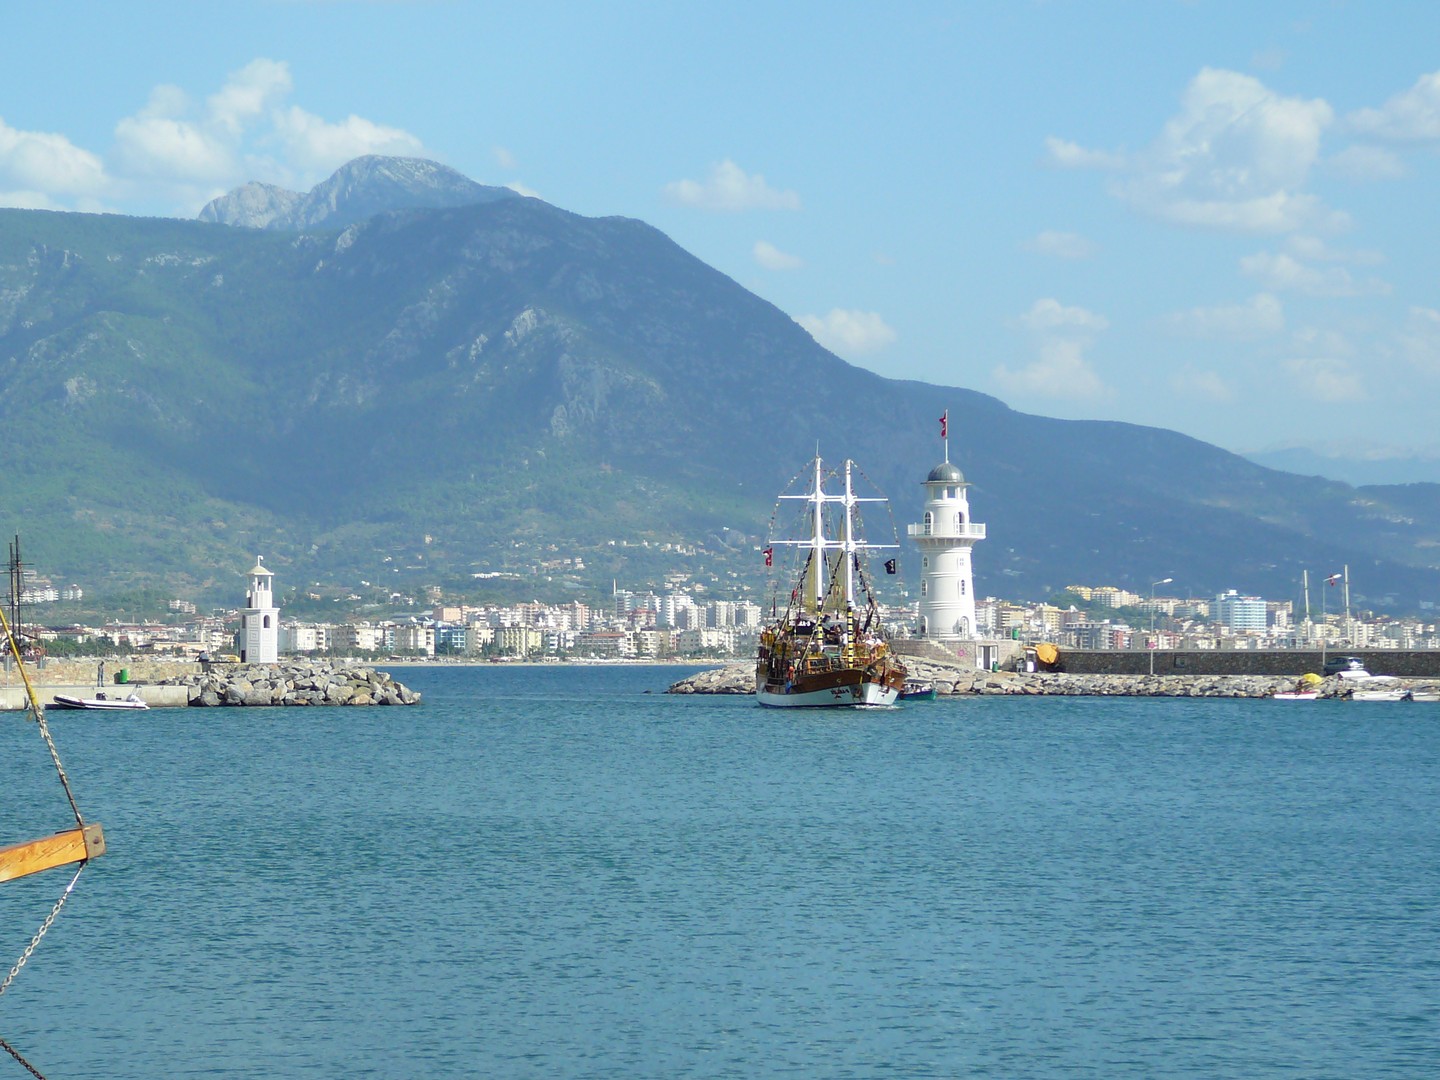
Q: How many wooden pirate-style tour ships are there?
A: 1